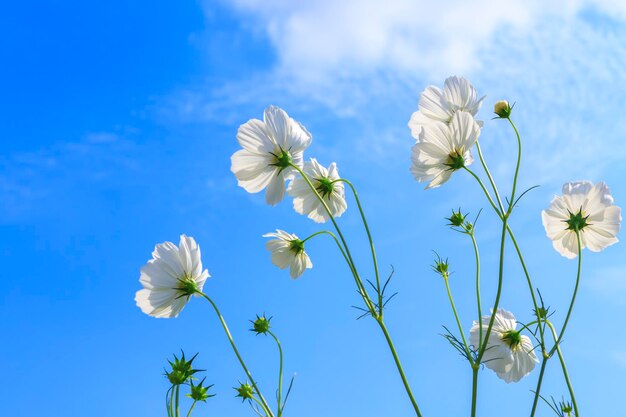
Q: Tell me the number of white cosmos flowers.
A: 8